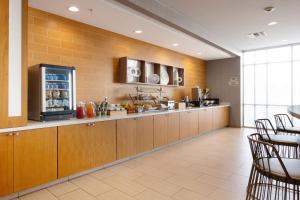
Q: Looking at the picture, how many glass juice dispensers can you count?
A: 2